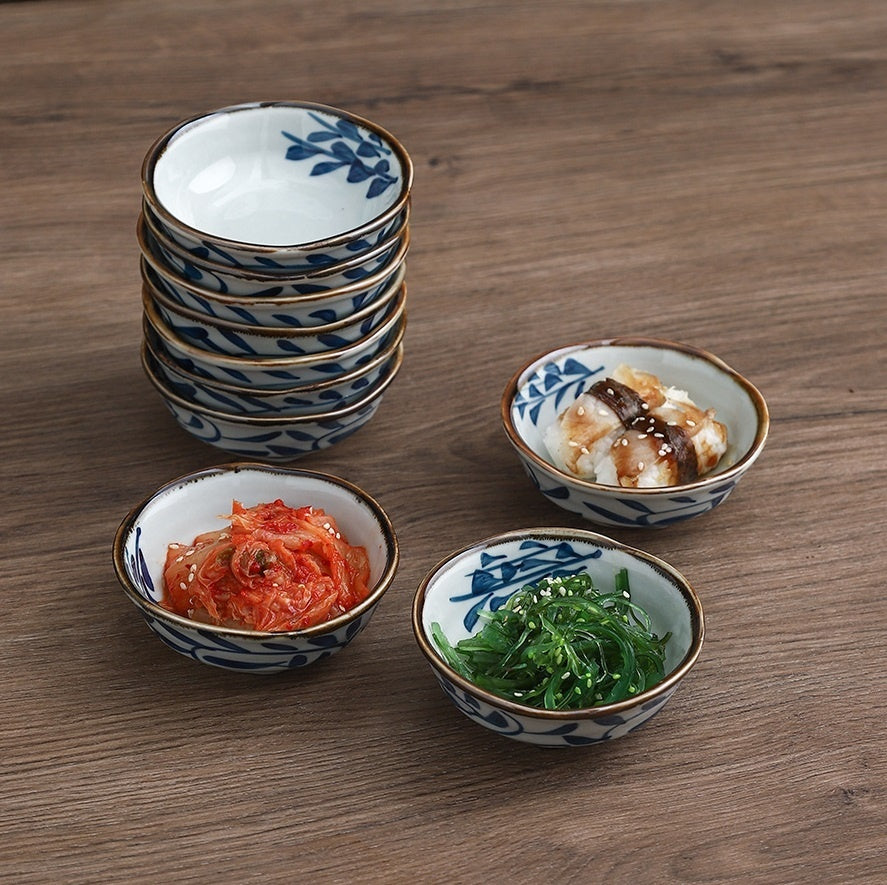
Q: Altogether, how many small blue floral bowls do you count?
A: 10